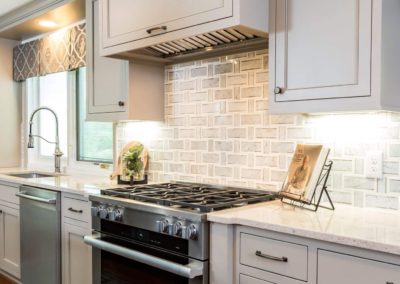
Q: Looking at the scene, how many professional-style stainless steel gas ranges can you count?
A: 1